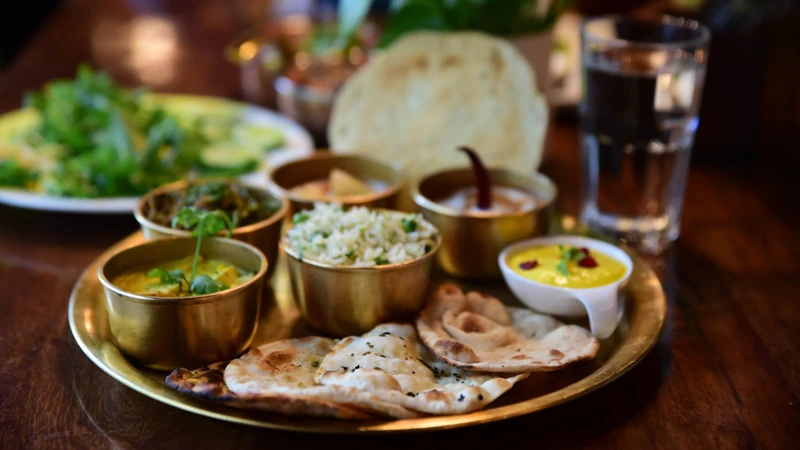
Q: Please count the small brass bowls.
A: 5